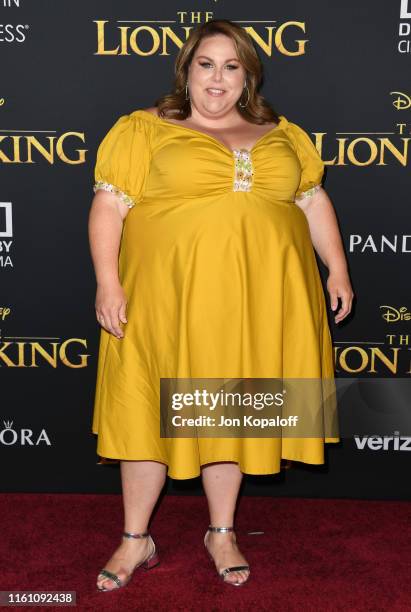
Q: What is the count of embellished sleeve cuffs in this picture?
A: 2